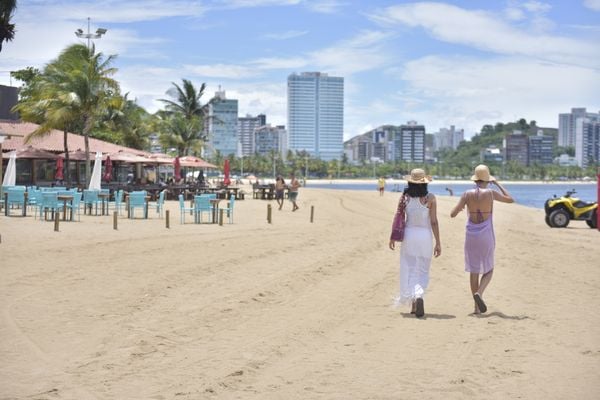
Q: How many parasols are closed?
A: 6